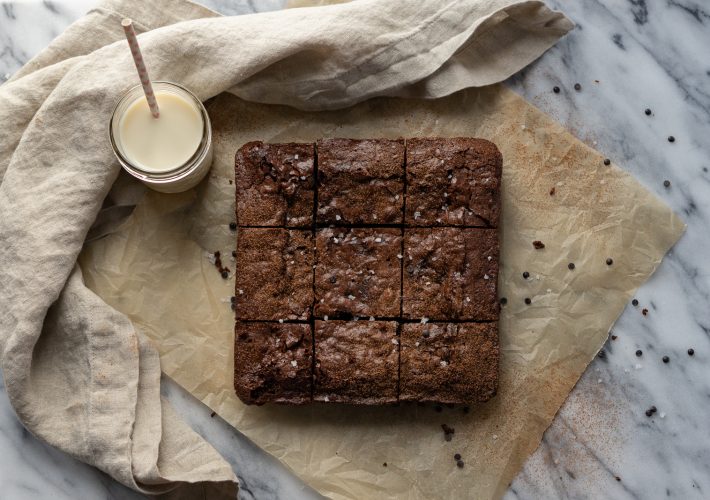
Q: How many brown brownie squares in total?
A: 9